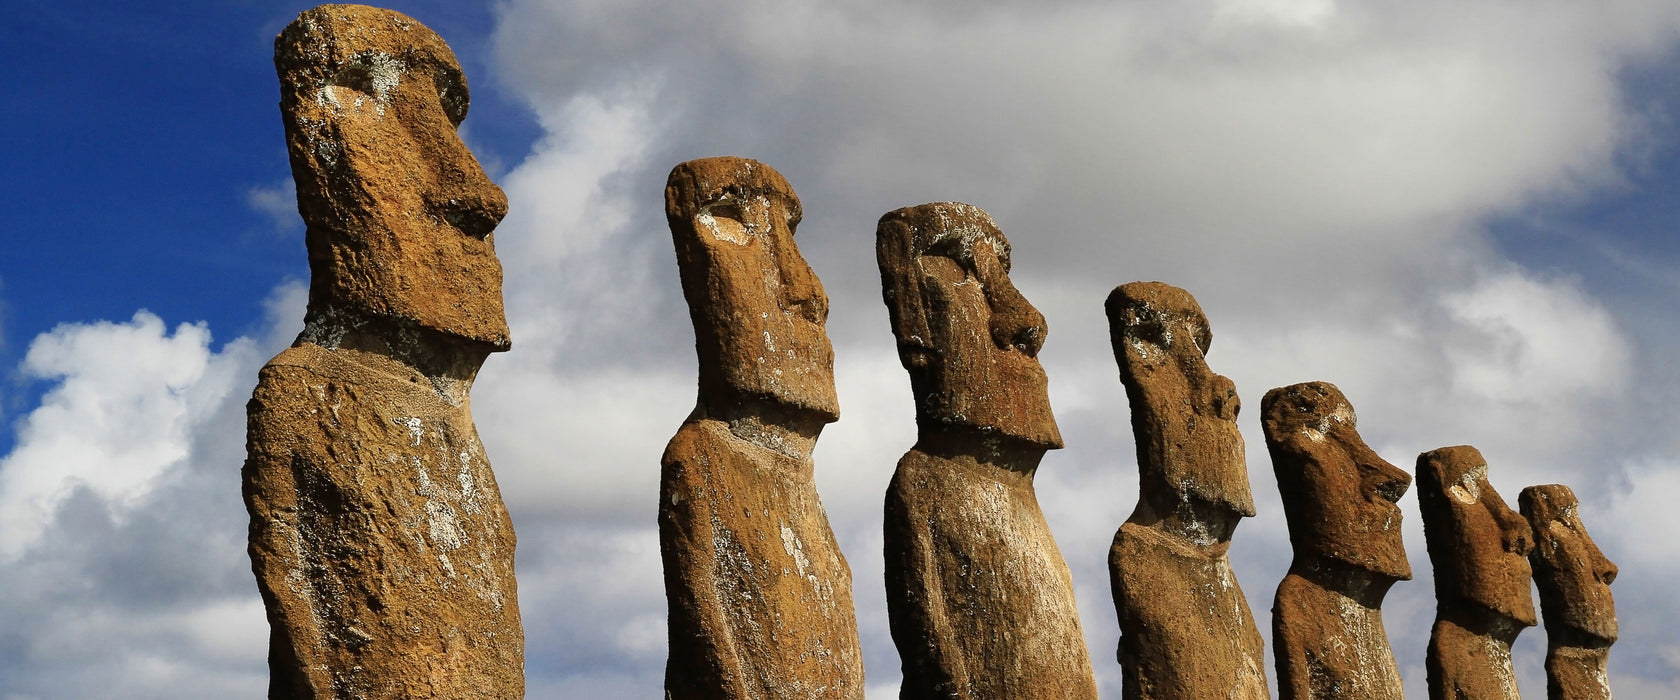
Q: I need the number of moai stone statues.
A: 7